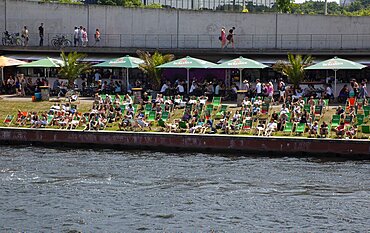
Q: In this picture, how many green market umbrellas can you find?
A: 5